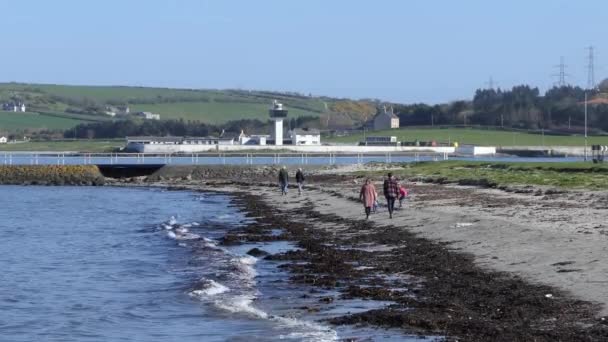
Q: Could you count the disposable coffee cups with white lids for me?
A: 0